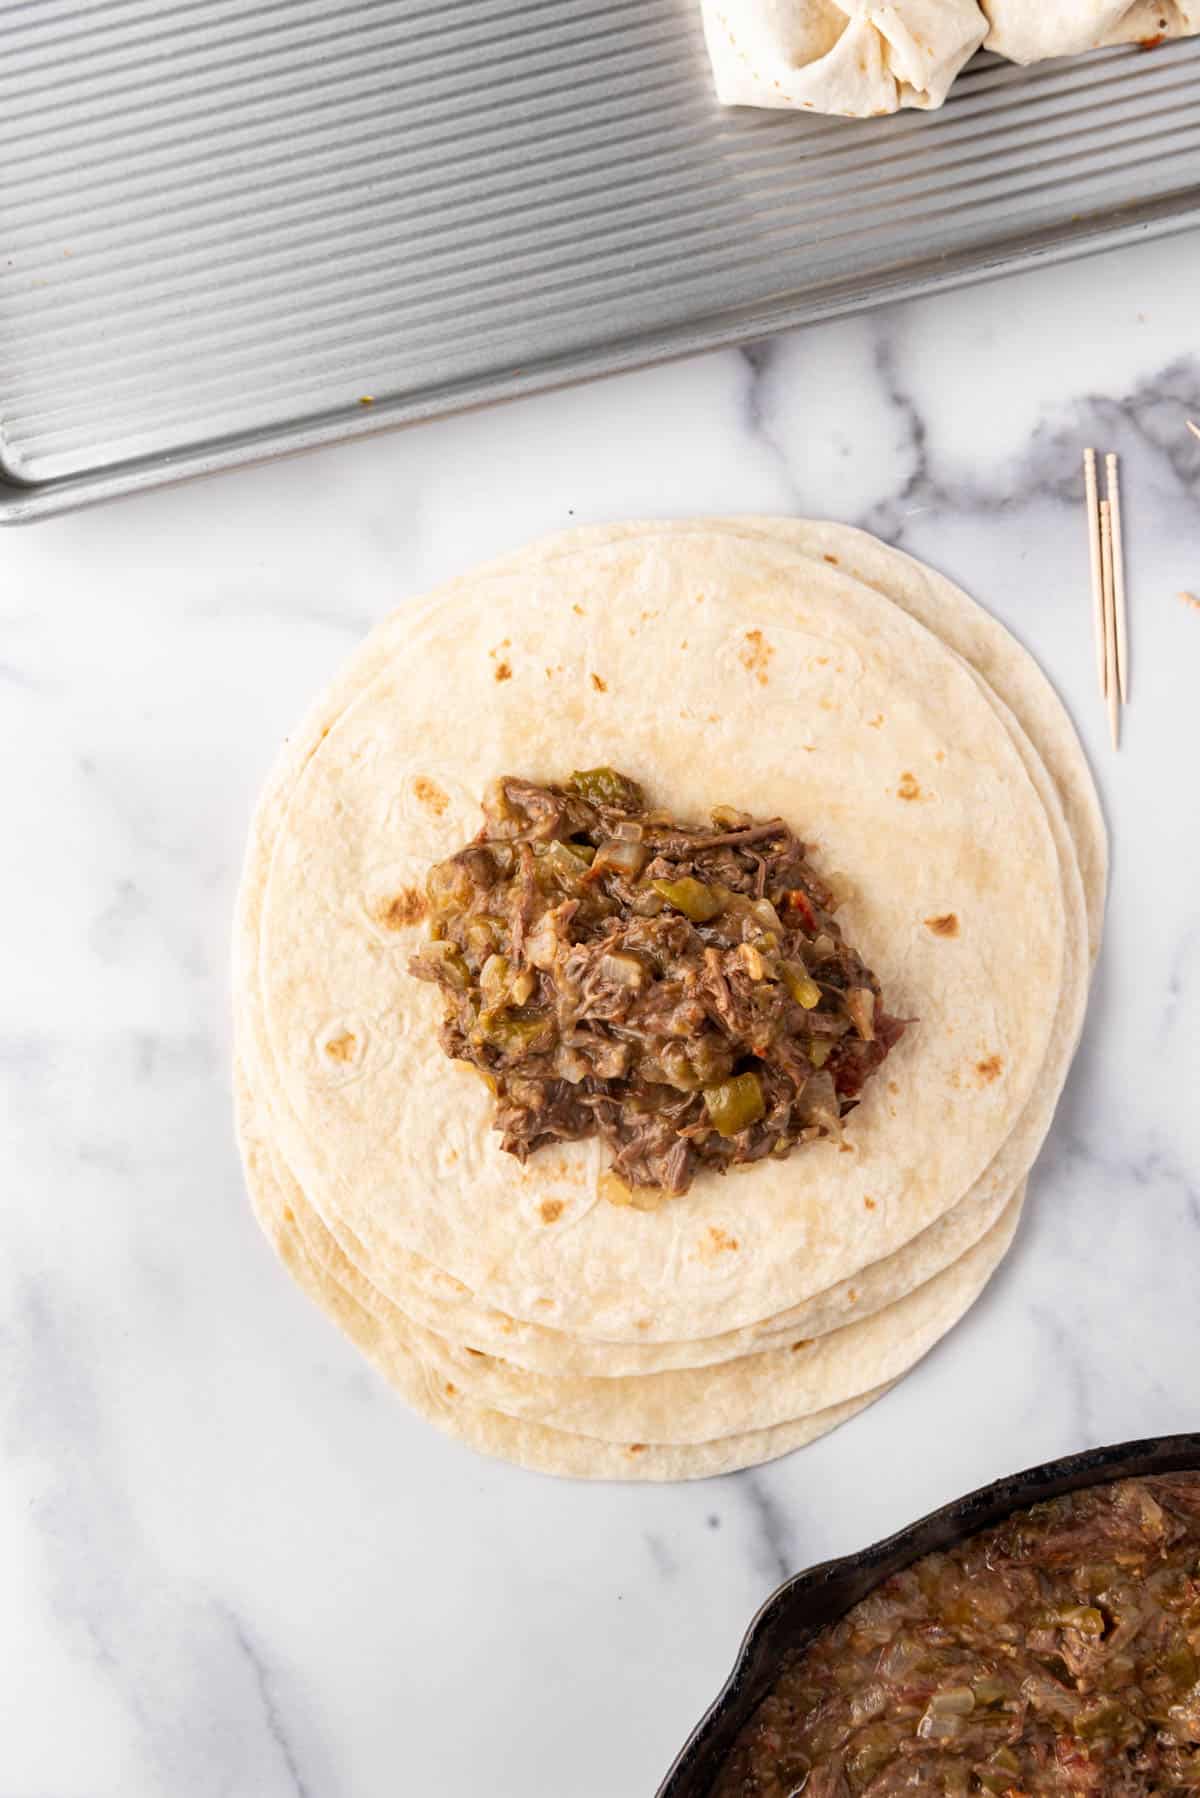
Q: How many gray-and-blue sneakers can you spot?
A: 0